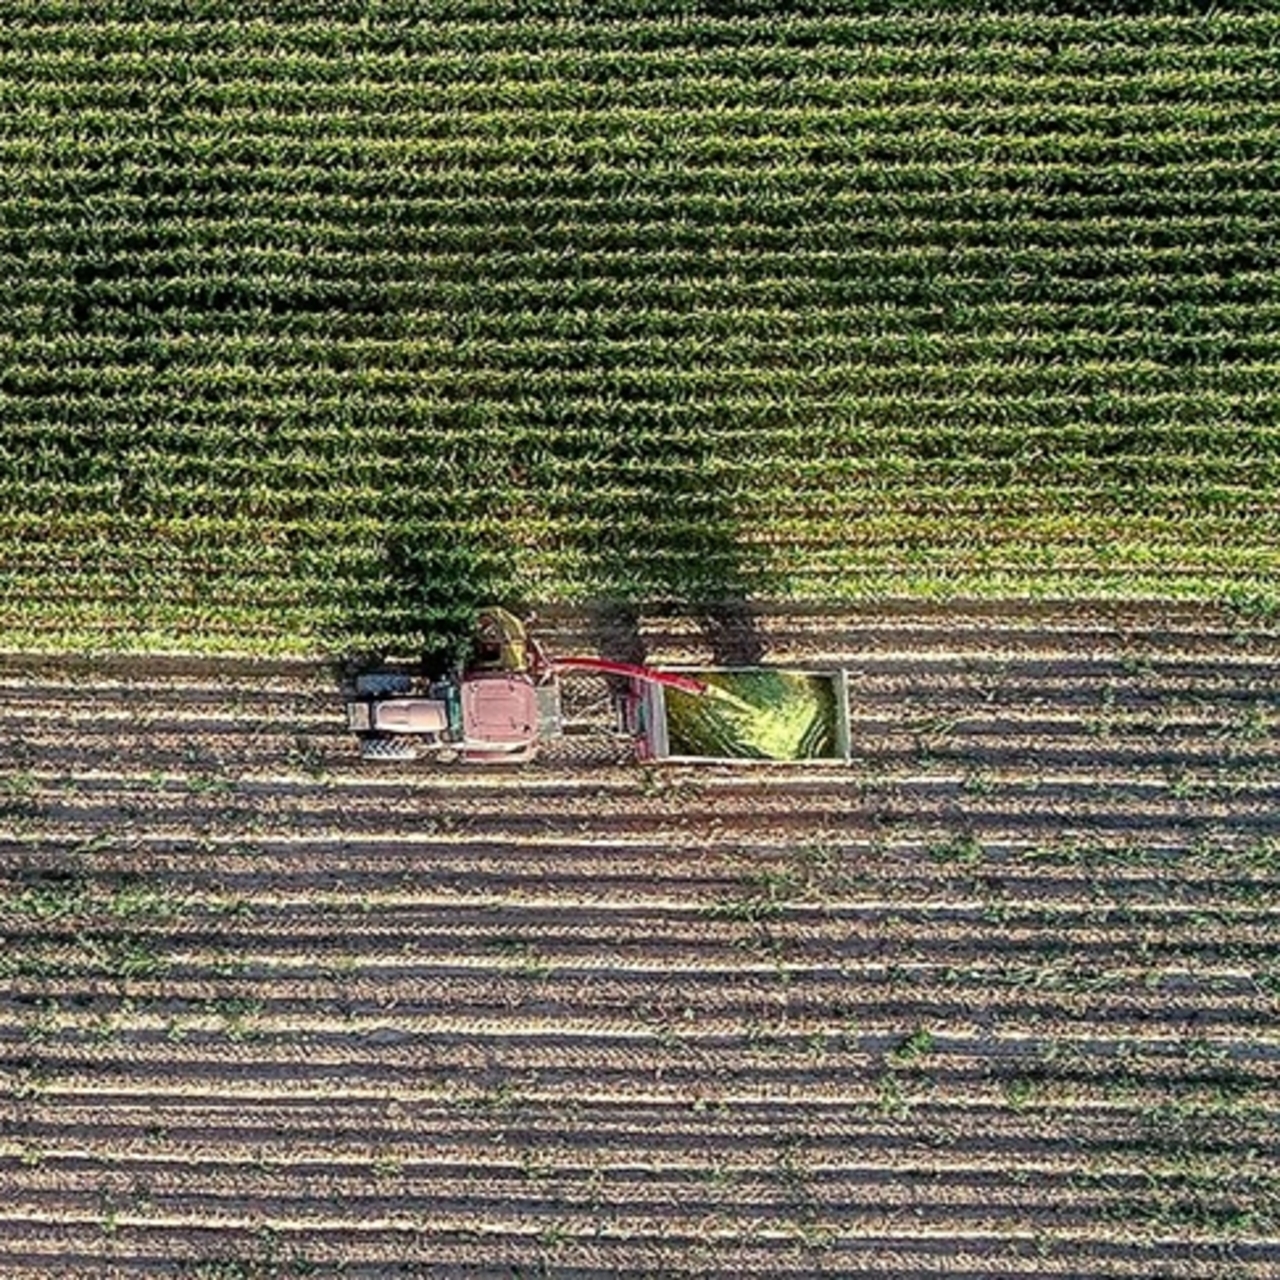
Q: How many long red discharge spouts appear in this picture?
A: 1